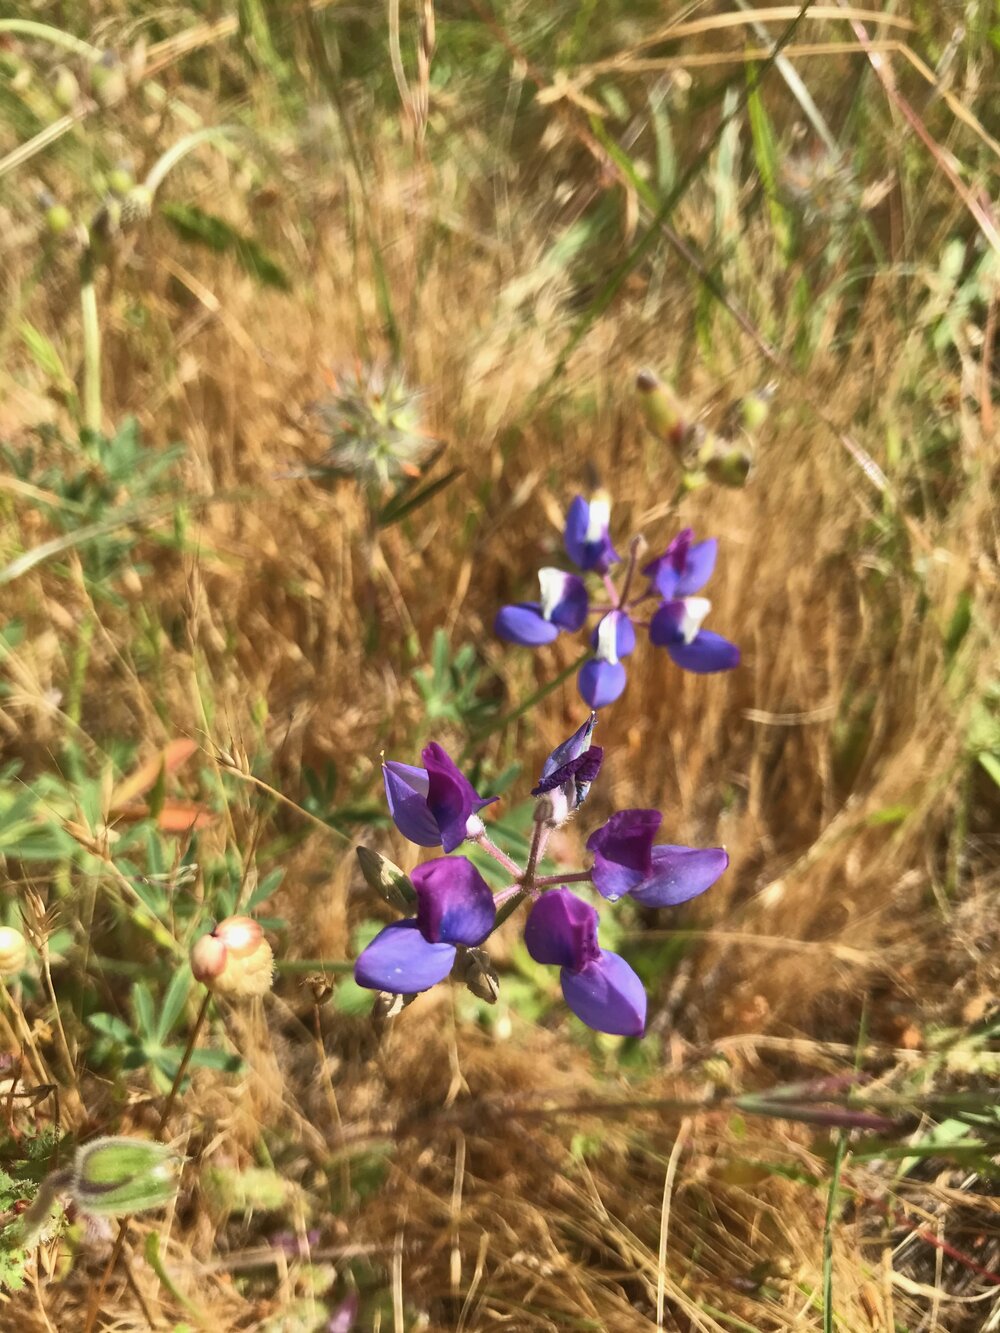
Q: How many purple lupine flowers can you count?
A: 10